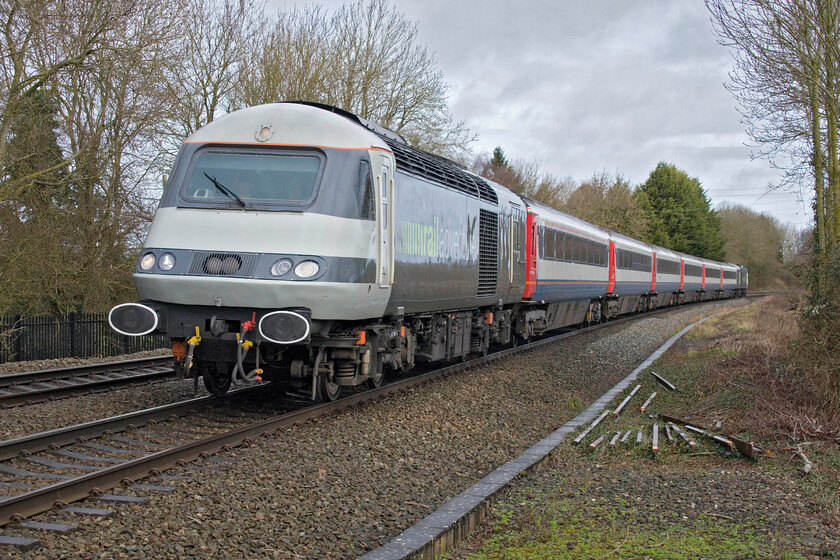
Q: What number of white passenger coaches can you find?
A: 6